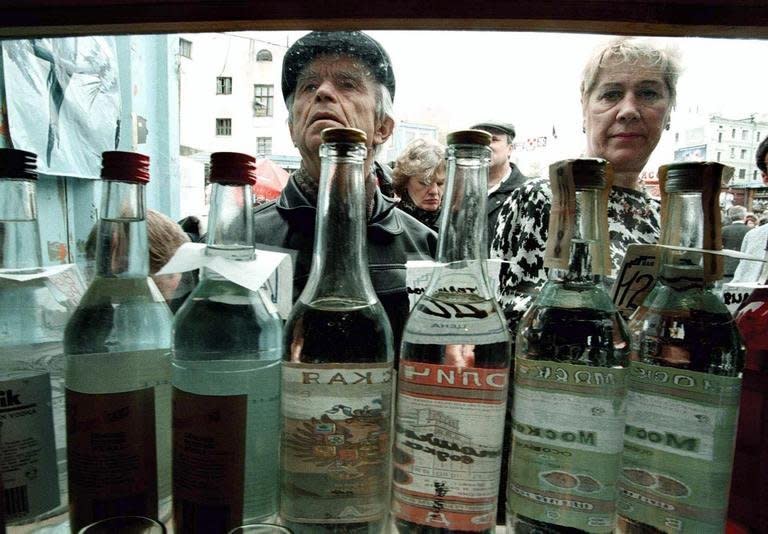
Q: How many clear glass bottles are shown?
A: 7